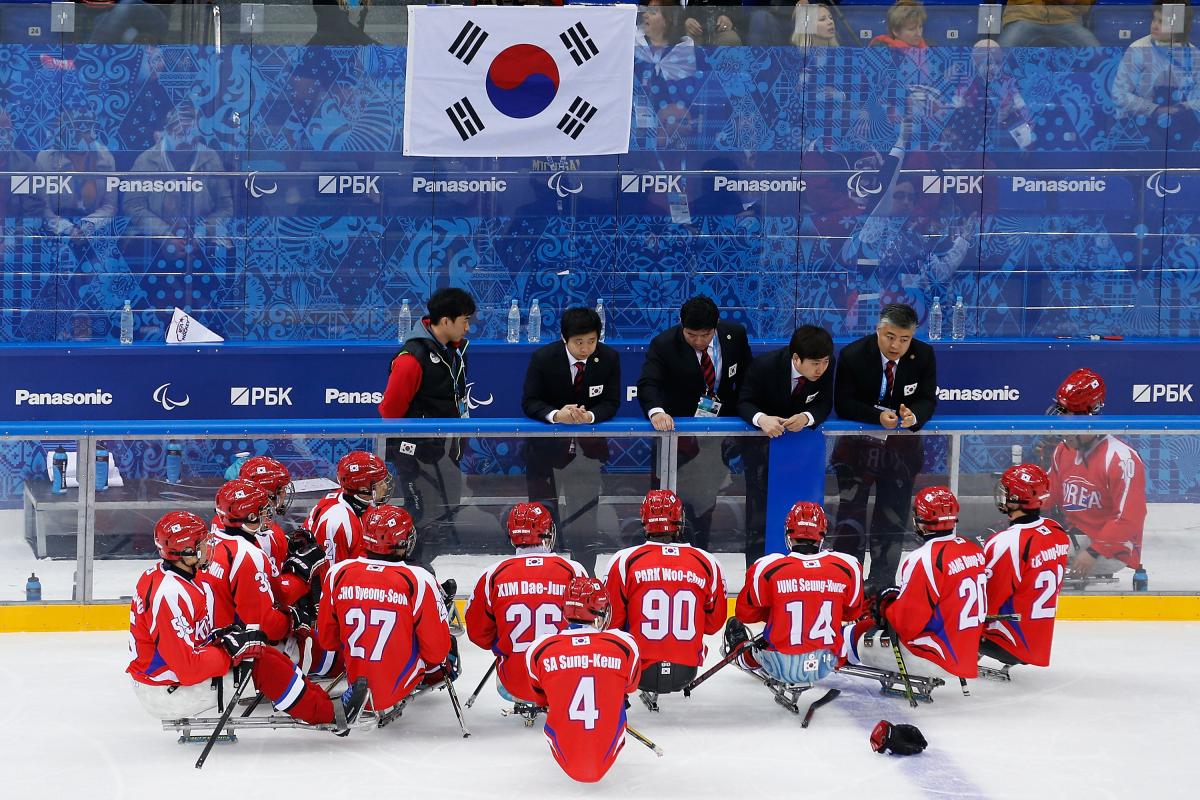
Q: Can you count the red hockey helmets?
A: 12